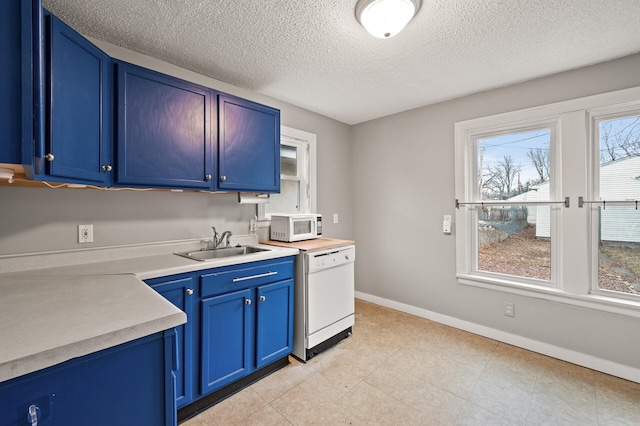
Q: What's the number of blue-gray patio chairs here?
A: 0